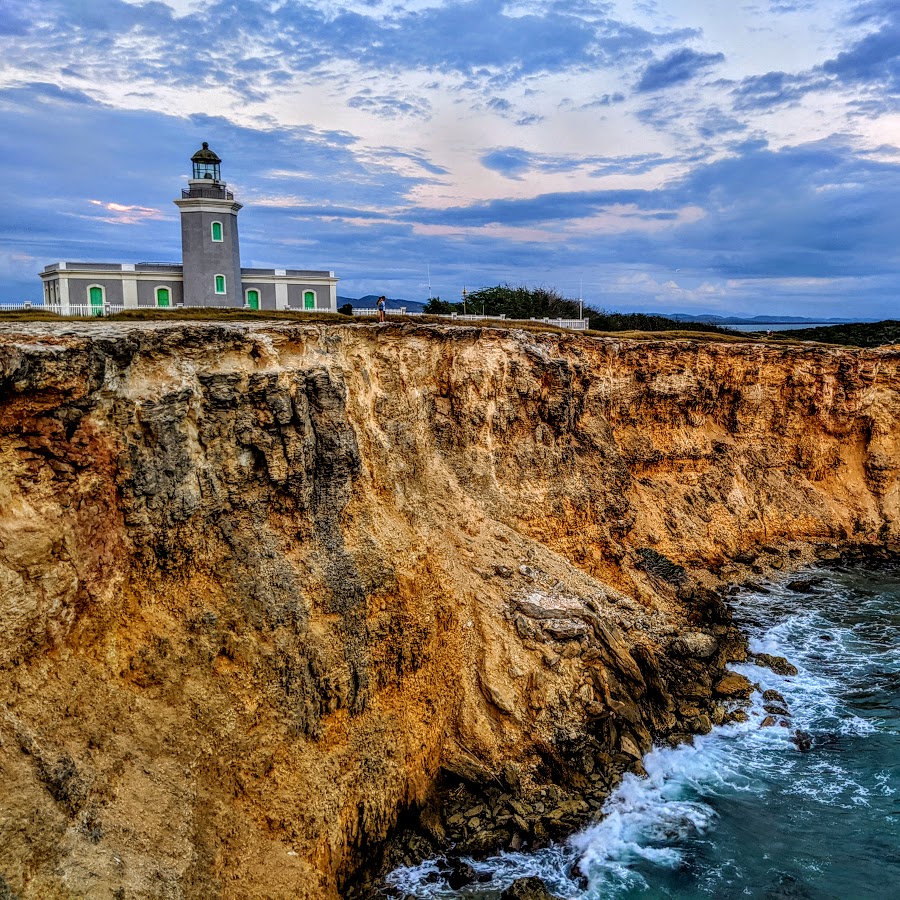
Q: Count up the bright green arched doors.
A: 4